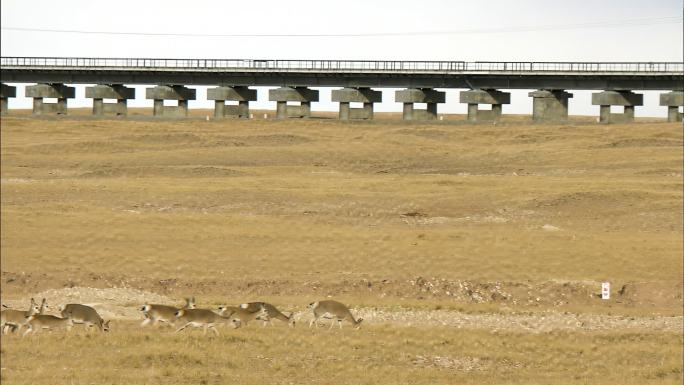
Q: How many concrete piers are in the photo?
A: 12